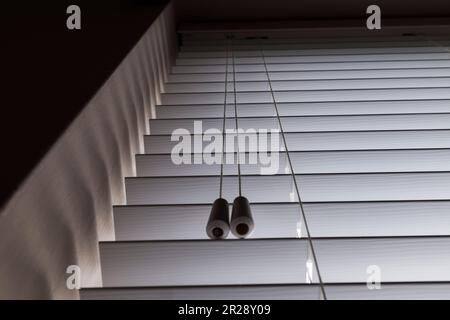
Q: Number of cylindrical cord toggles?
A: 2